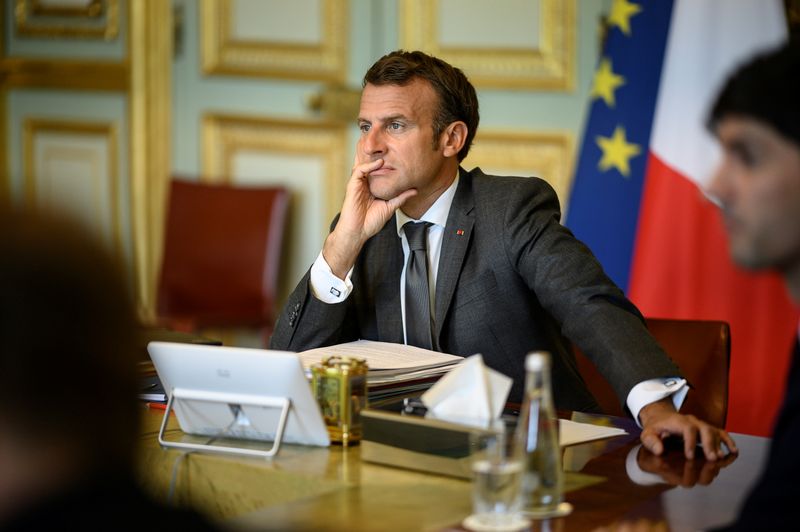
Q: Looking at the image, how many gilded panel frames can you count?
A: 6